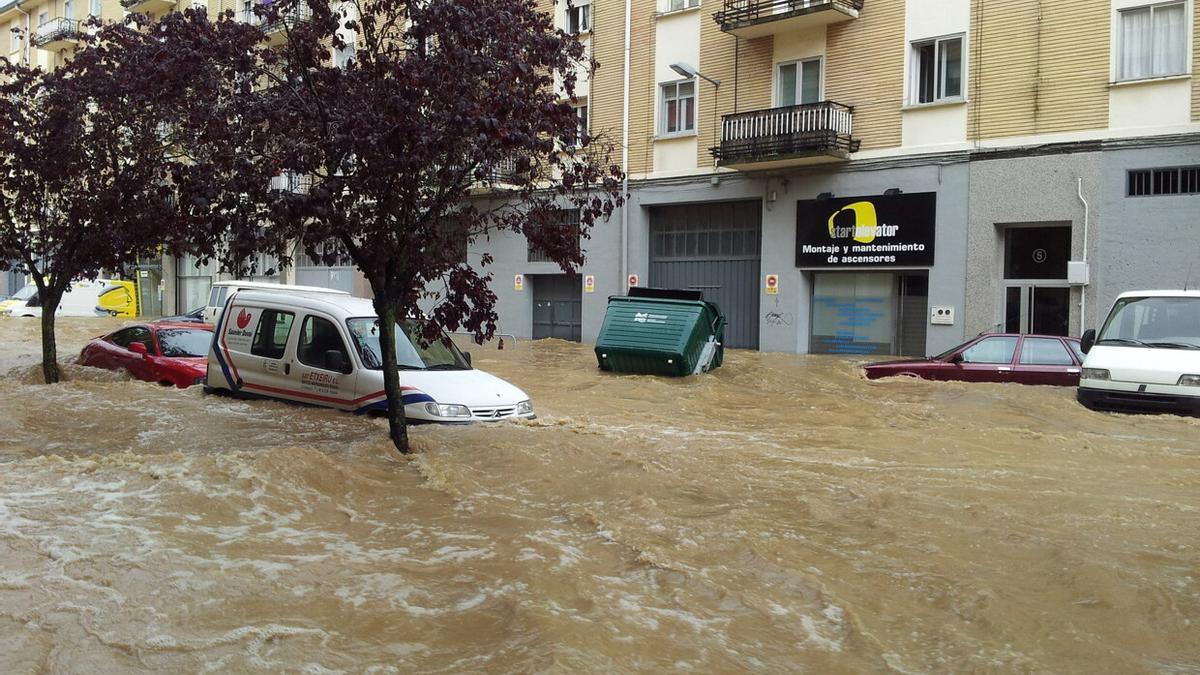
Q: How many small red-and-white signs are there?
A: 4